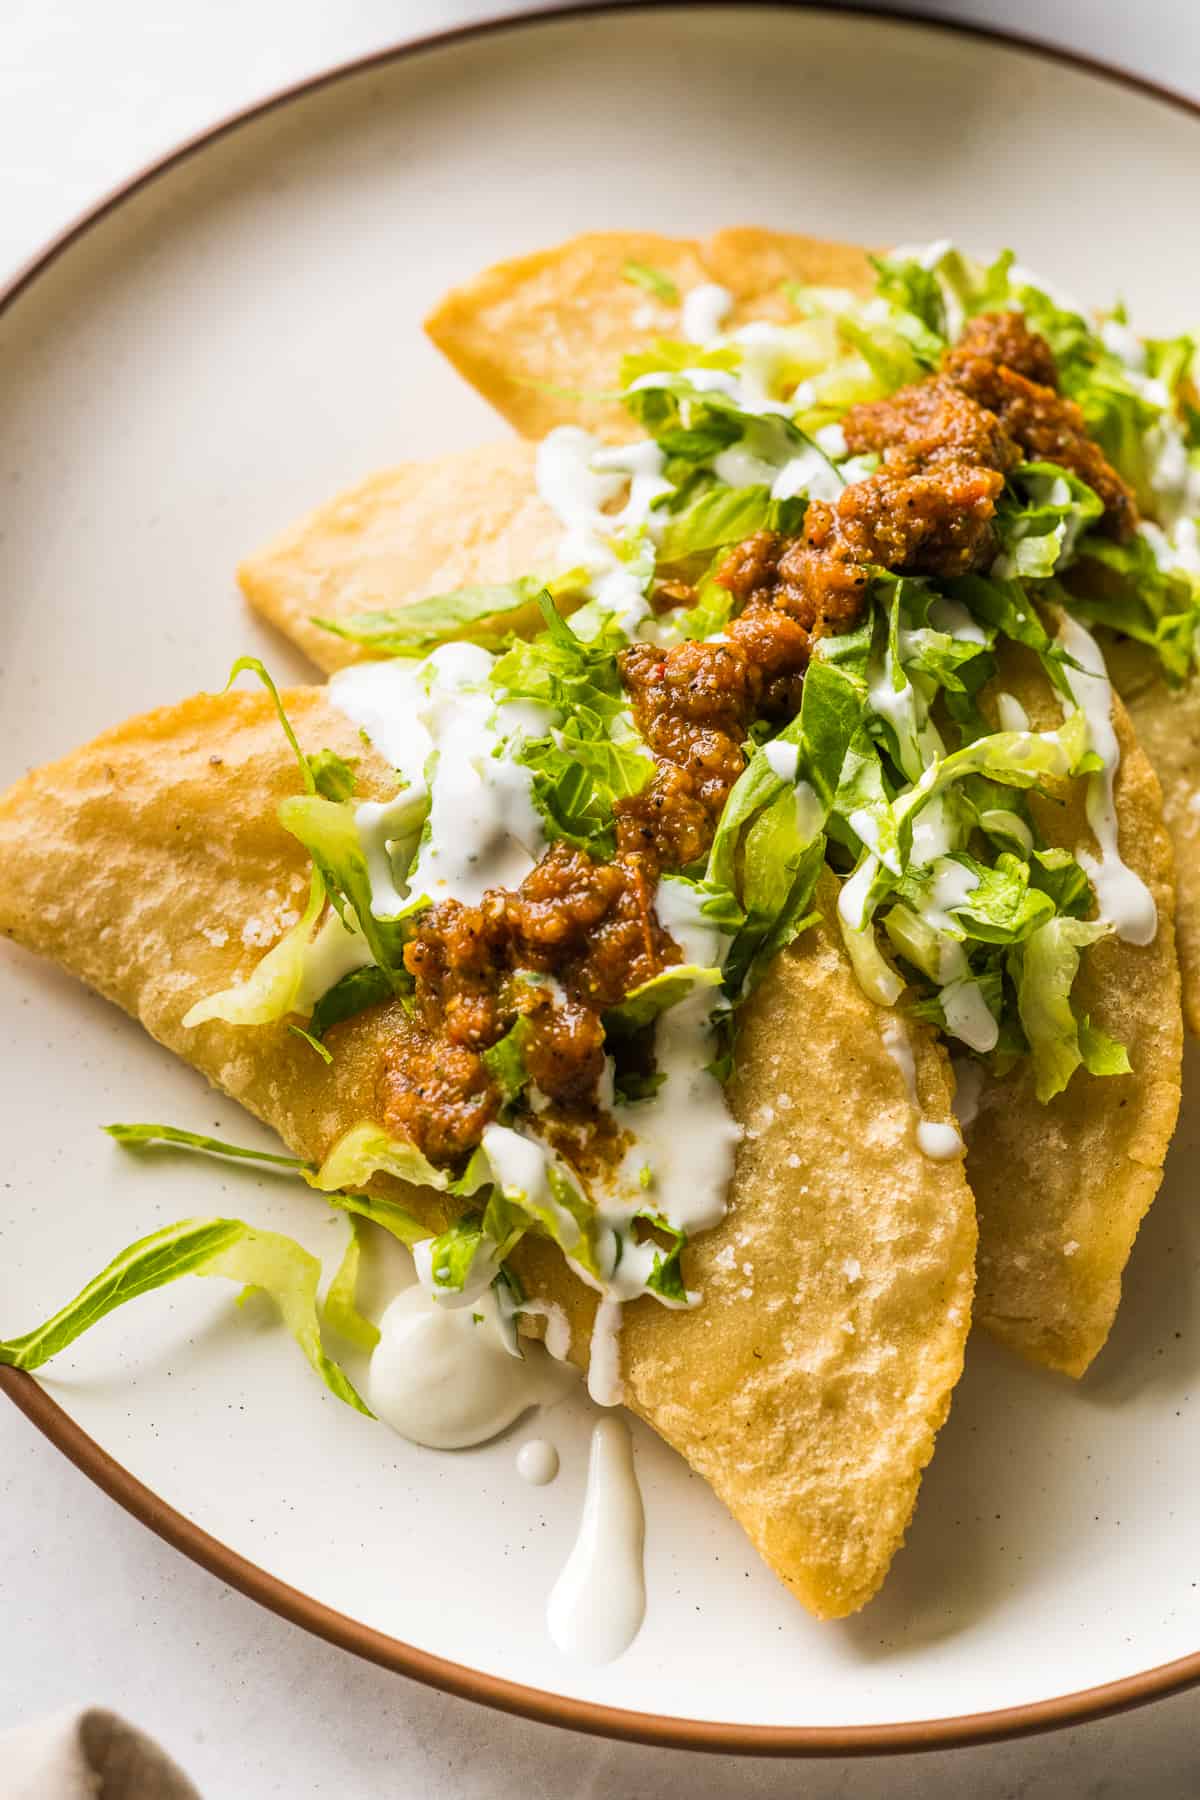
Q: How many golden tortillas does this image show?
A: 3